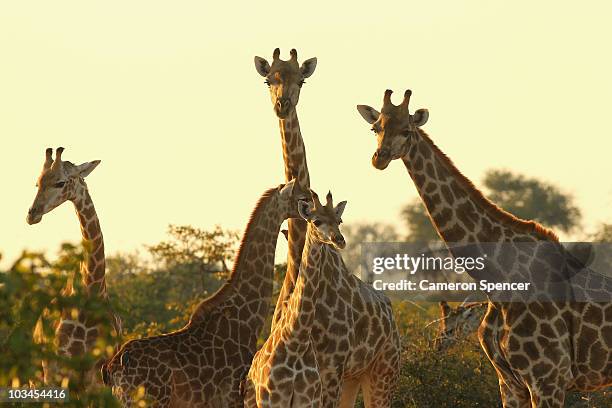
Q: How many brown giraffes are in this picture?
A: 5